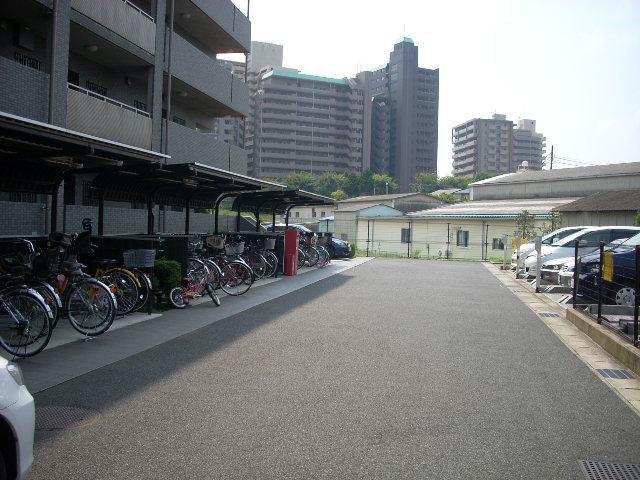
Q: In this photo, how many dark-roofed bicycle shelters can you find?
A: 3